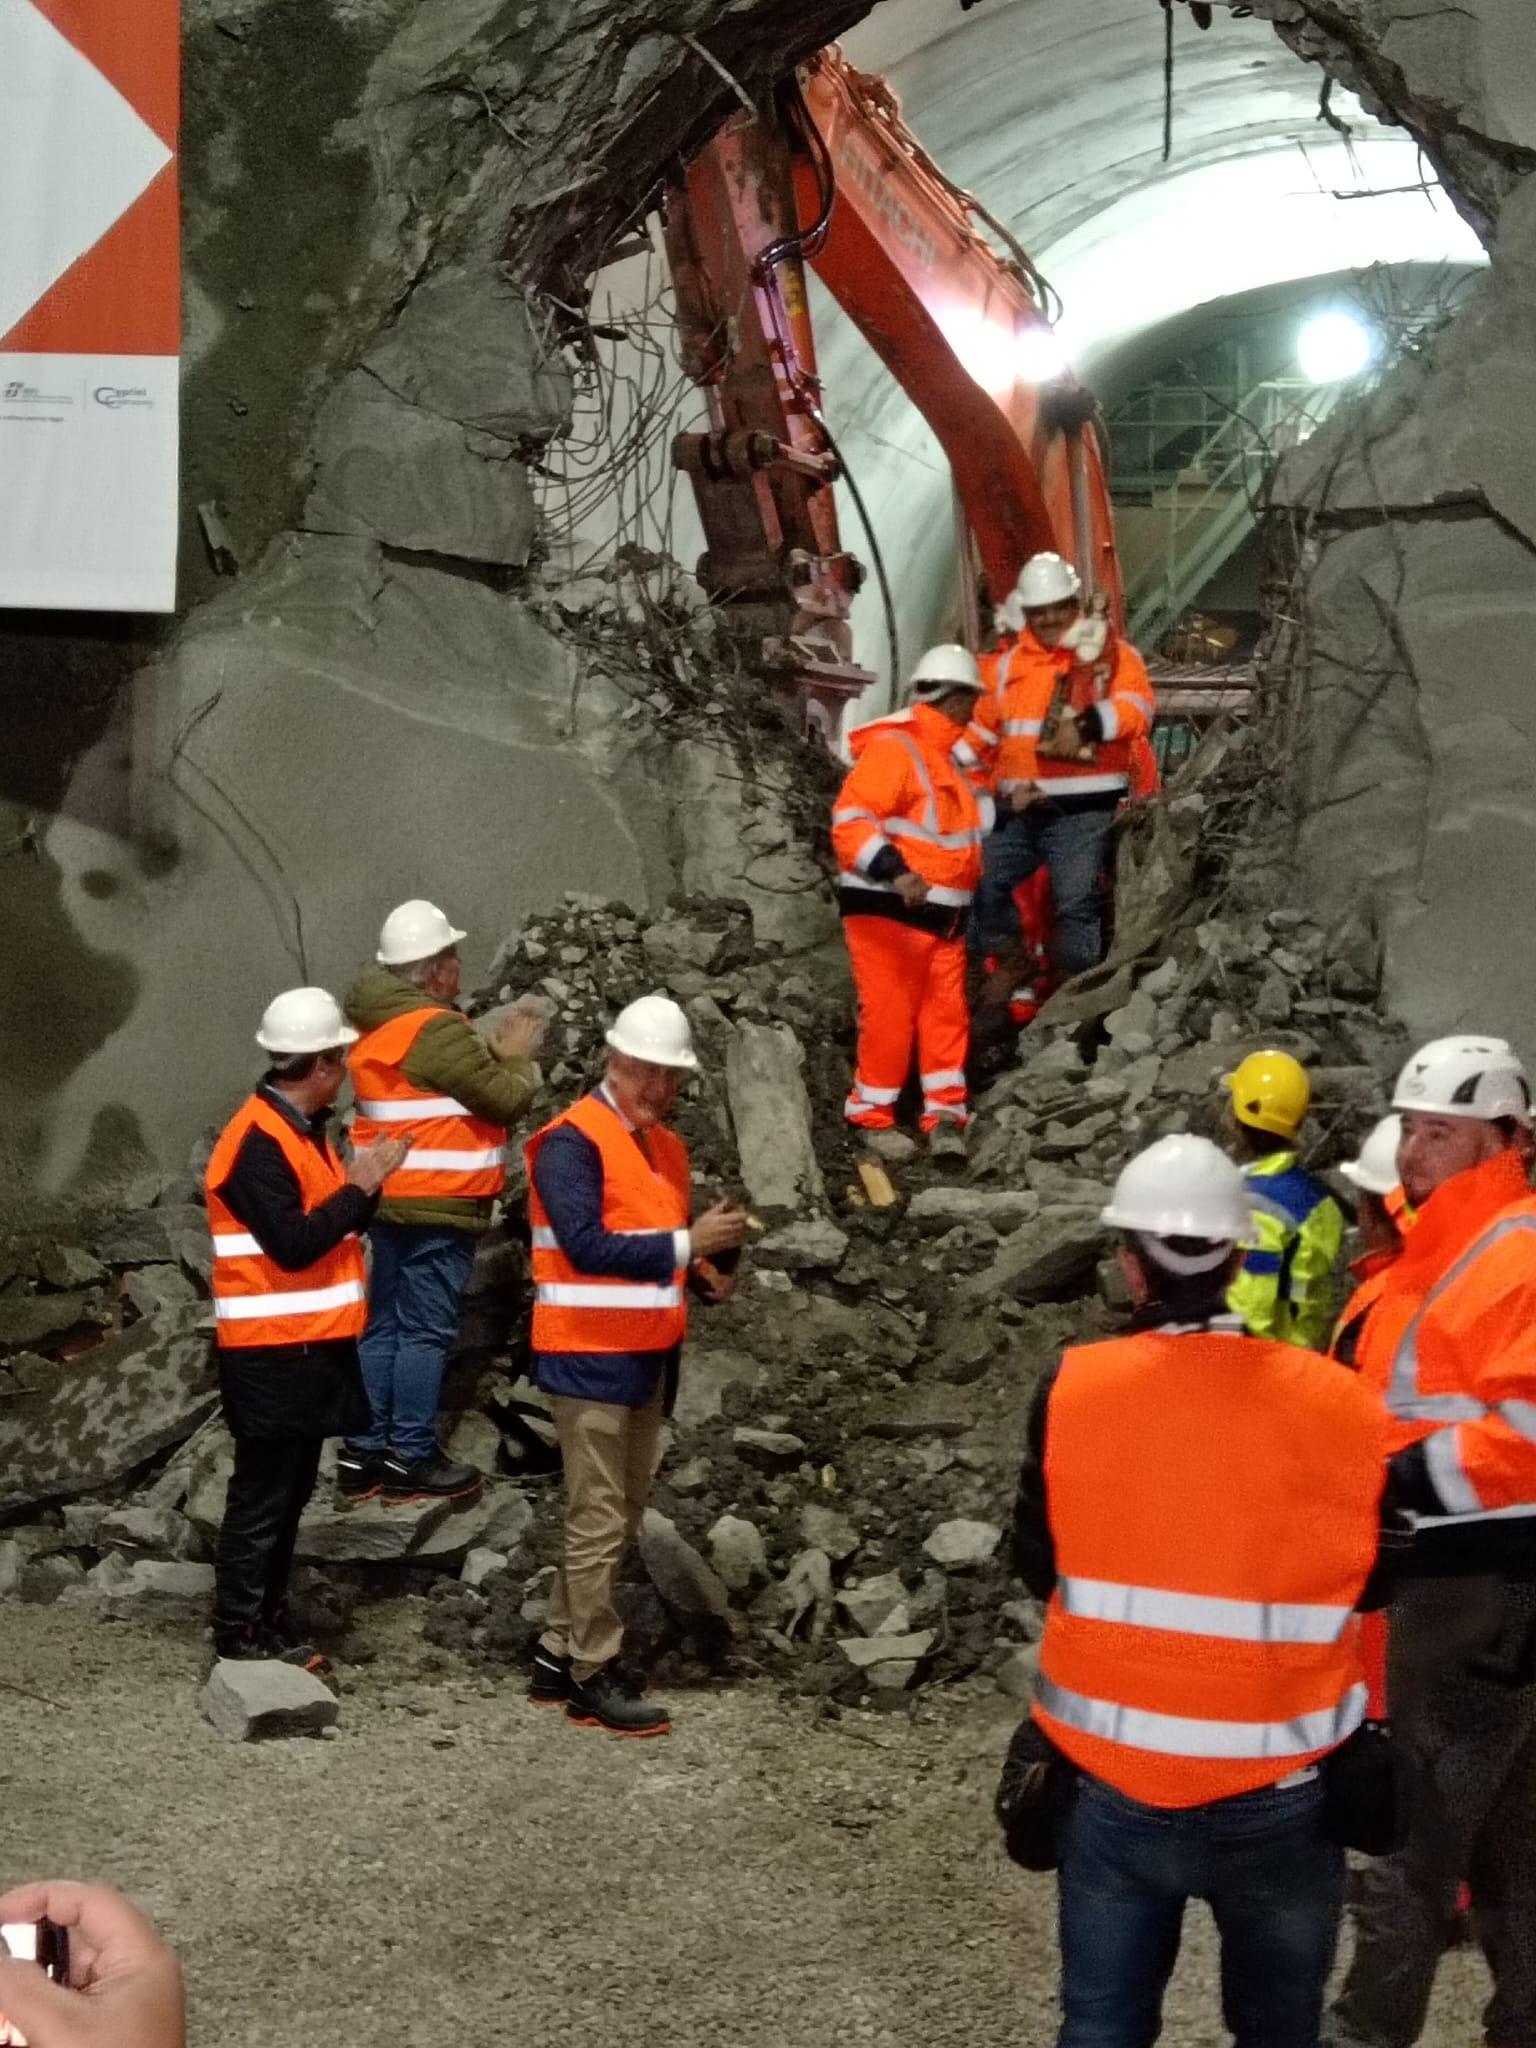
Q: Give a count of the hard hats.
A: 10